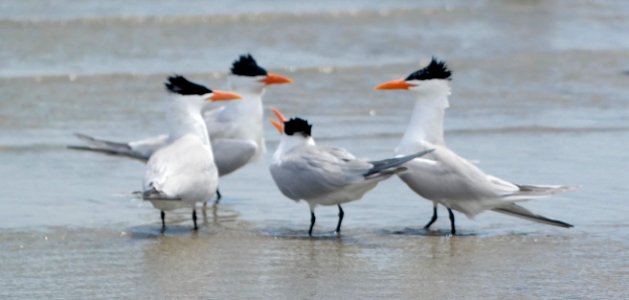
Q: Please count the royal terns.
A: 4